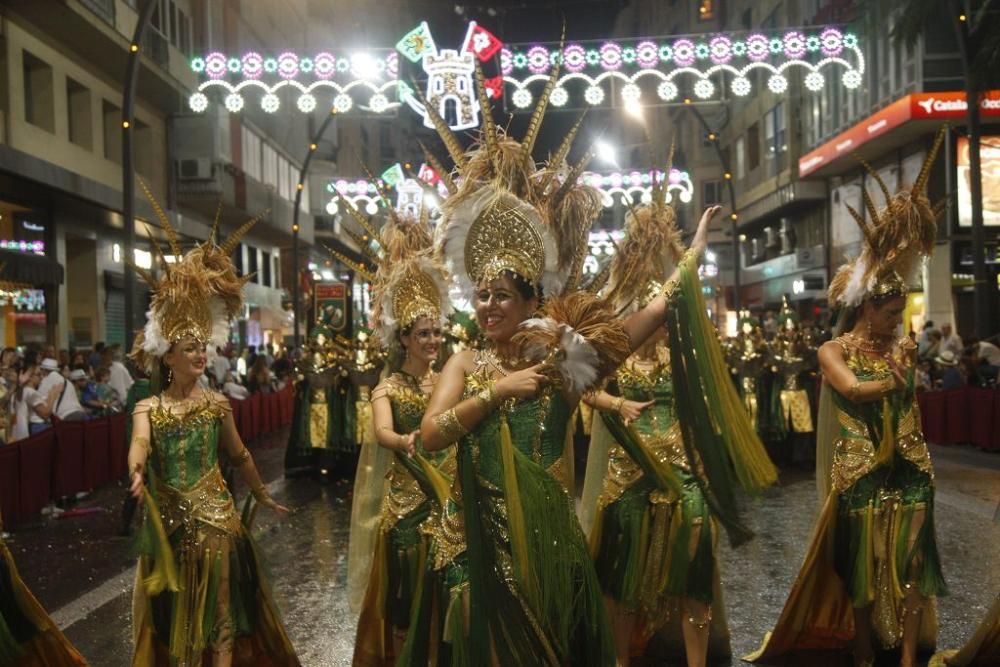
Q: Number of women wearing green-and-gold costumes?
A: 5